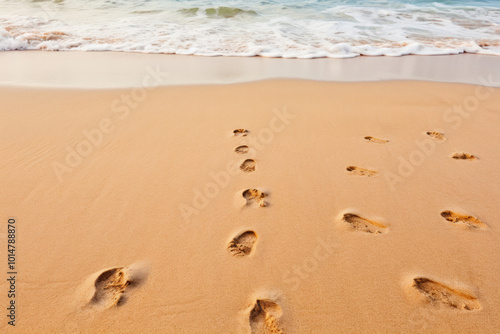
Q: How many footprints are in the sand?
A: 14